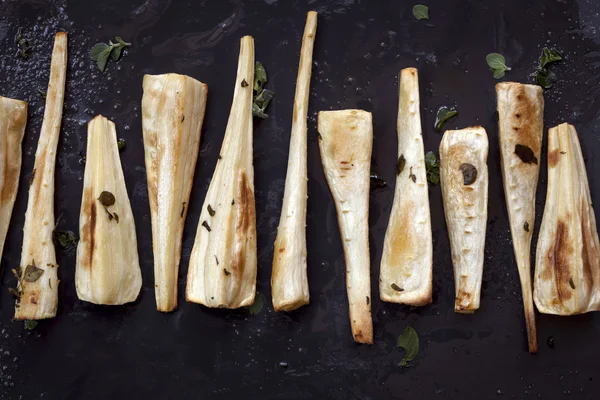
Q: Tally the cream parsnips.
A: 11